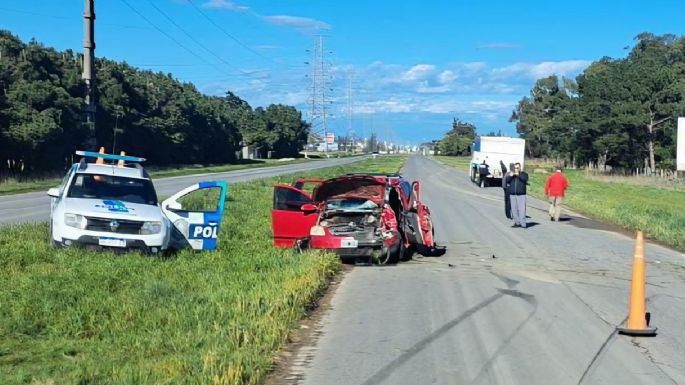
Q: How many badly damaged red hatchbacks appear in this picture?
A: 1